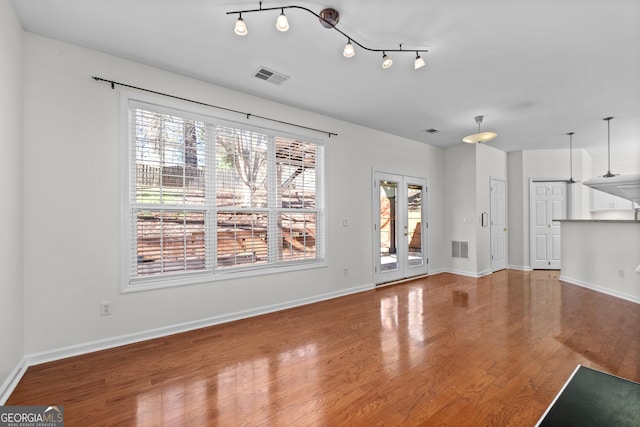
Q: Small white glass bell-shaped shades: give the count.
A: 5